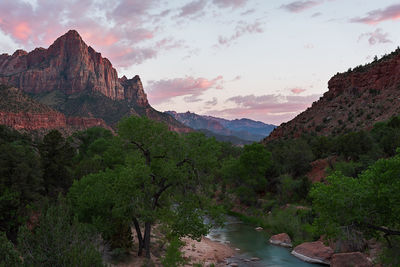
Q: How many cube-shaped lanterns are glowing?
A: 0